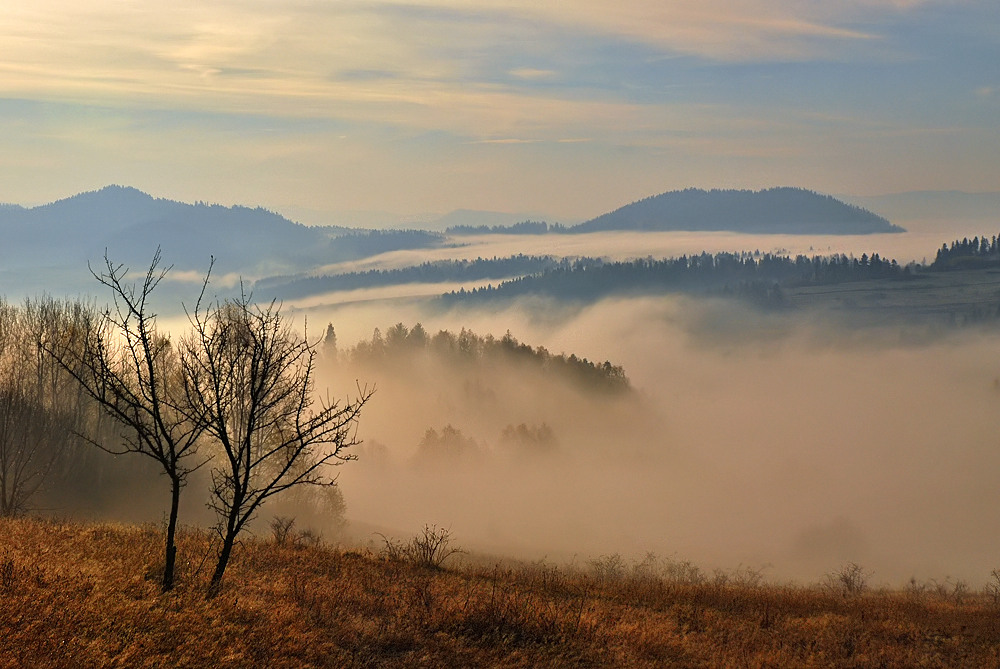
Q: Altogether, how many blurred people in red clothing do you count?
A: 0